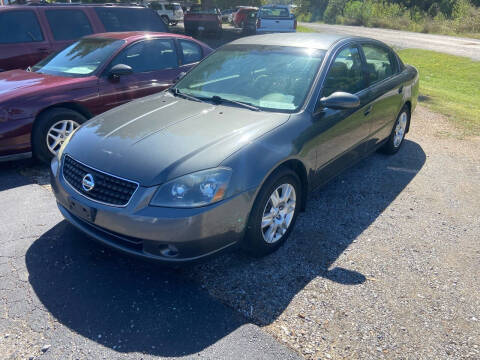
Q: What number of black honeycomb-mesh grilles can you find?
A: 1